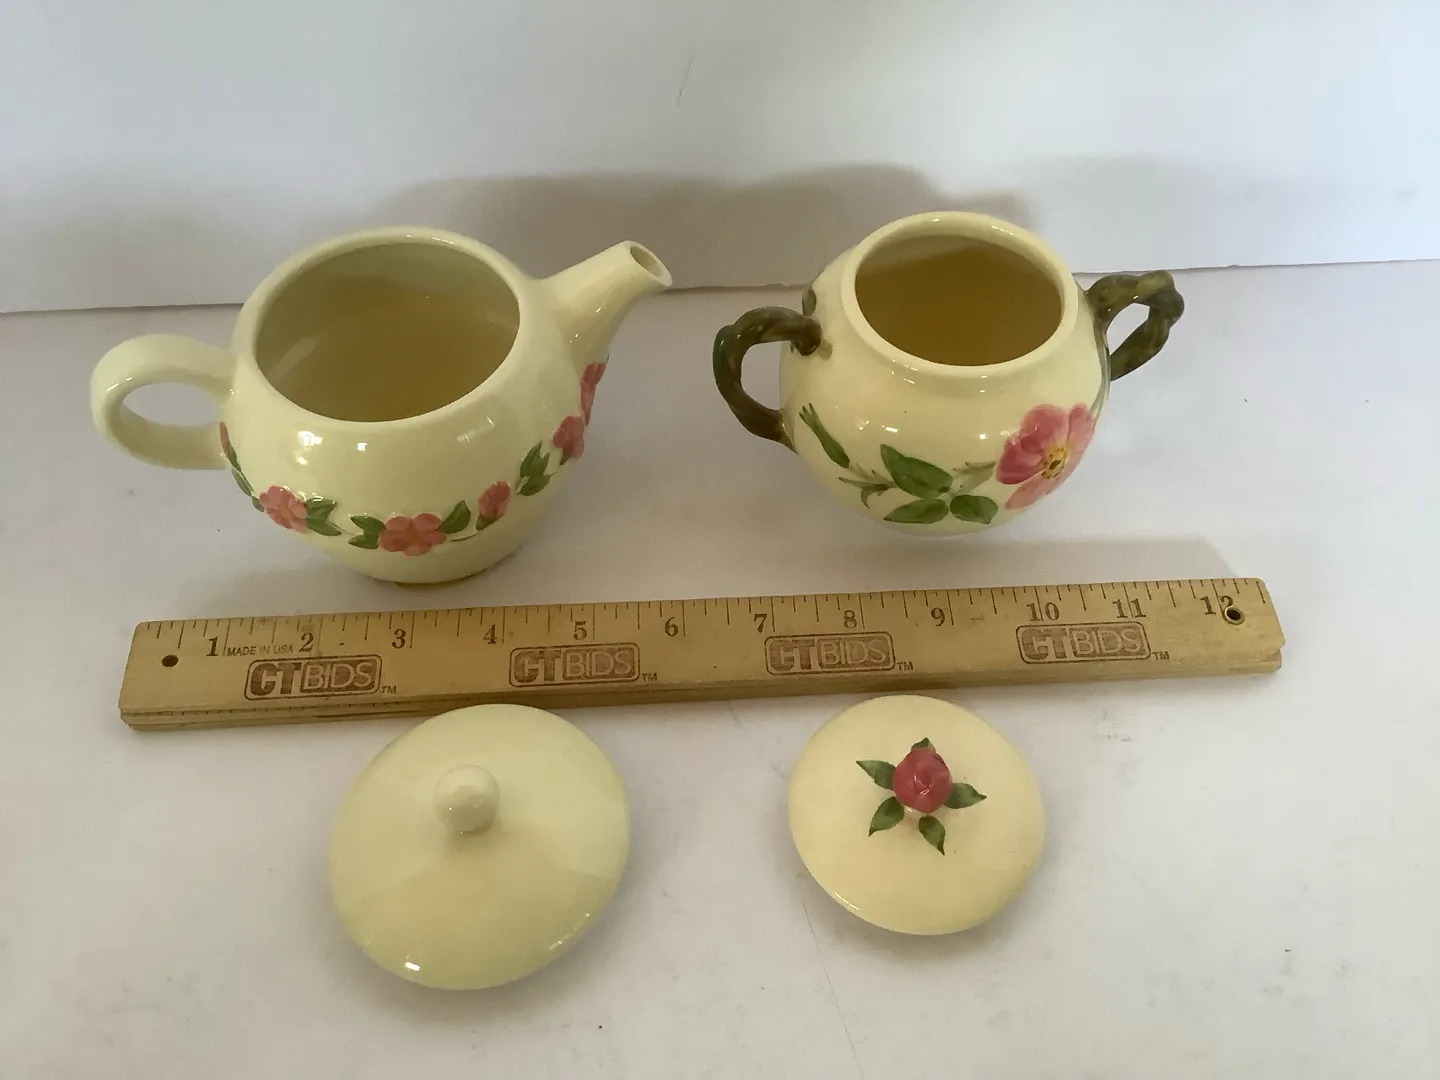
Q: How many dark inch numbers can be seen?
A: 12